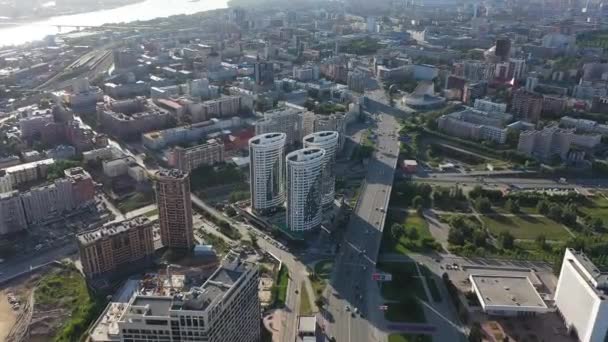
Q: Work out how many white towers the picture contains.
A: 3